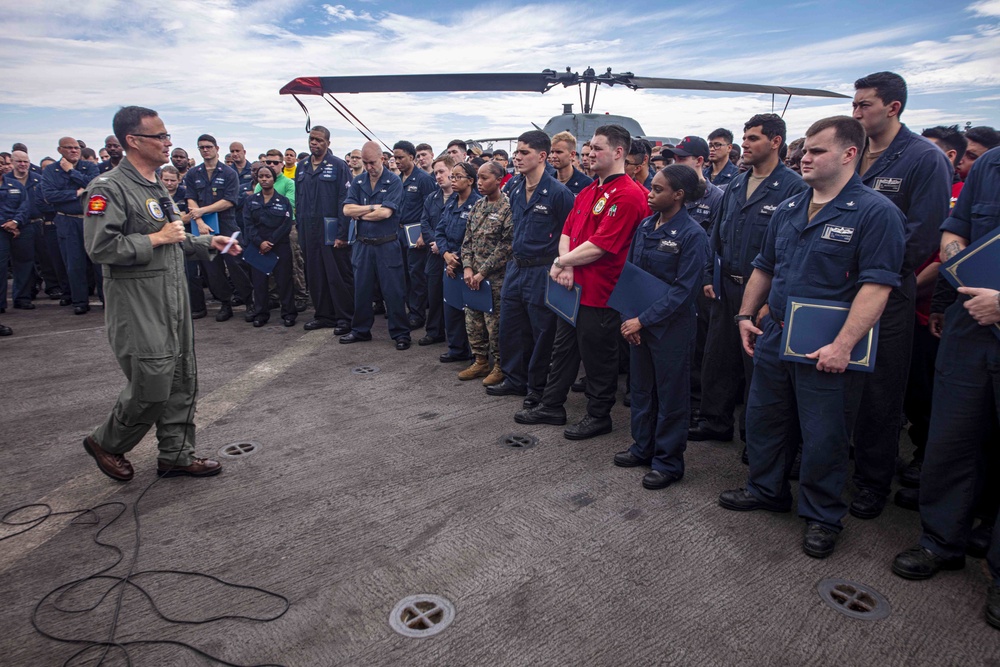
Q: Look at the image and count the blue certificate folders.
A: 12